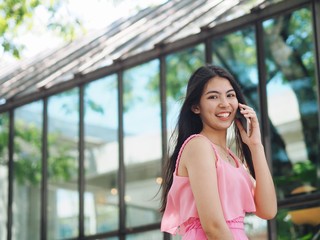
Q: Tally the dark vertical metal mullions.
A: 8